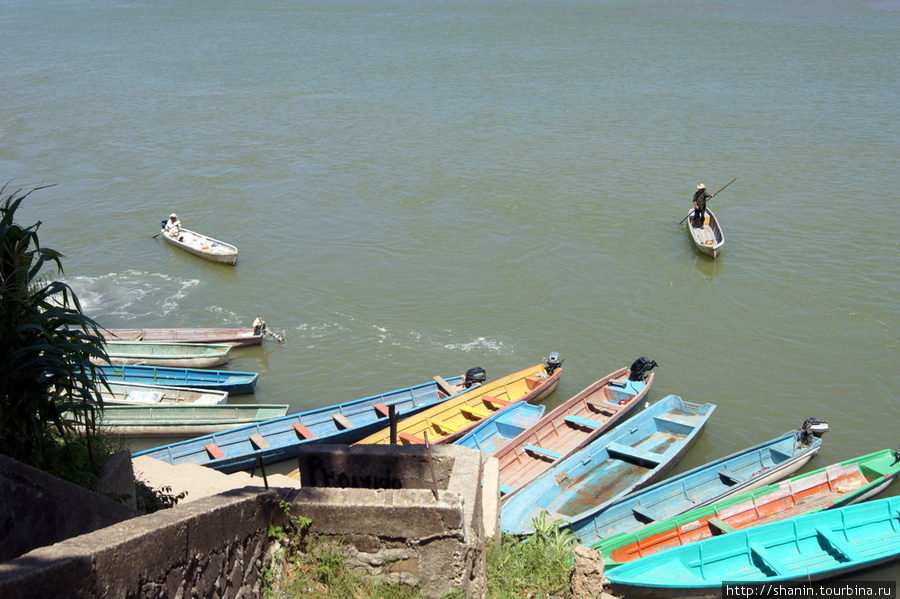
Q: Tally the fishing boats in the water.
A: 15